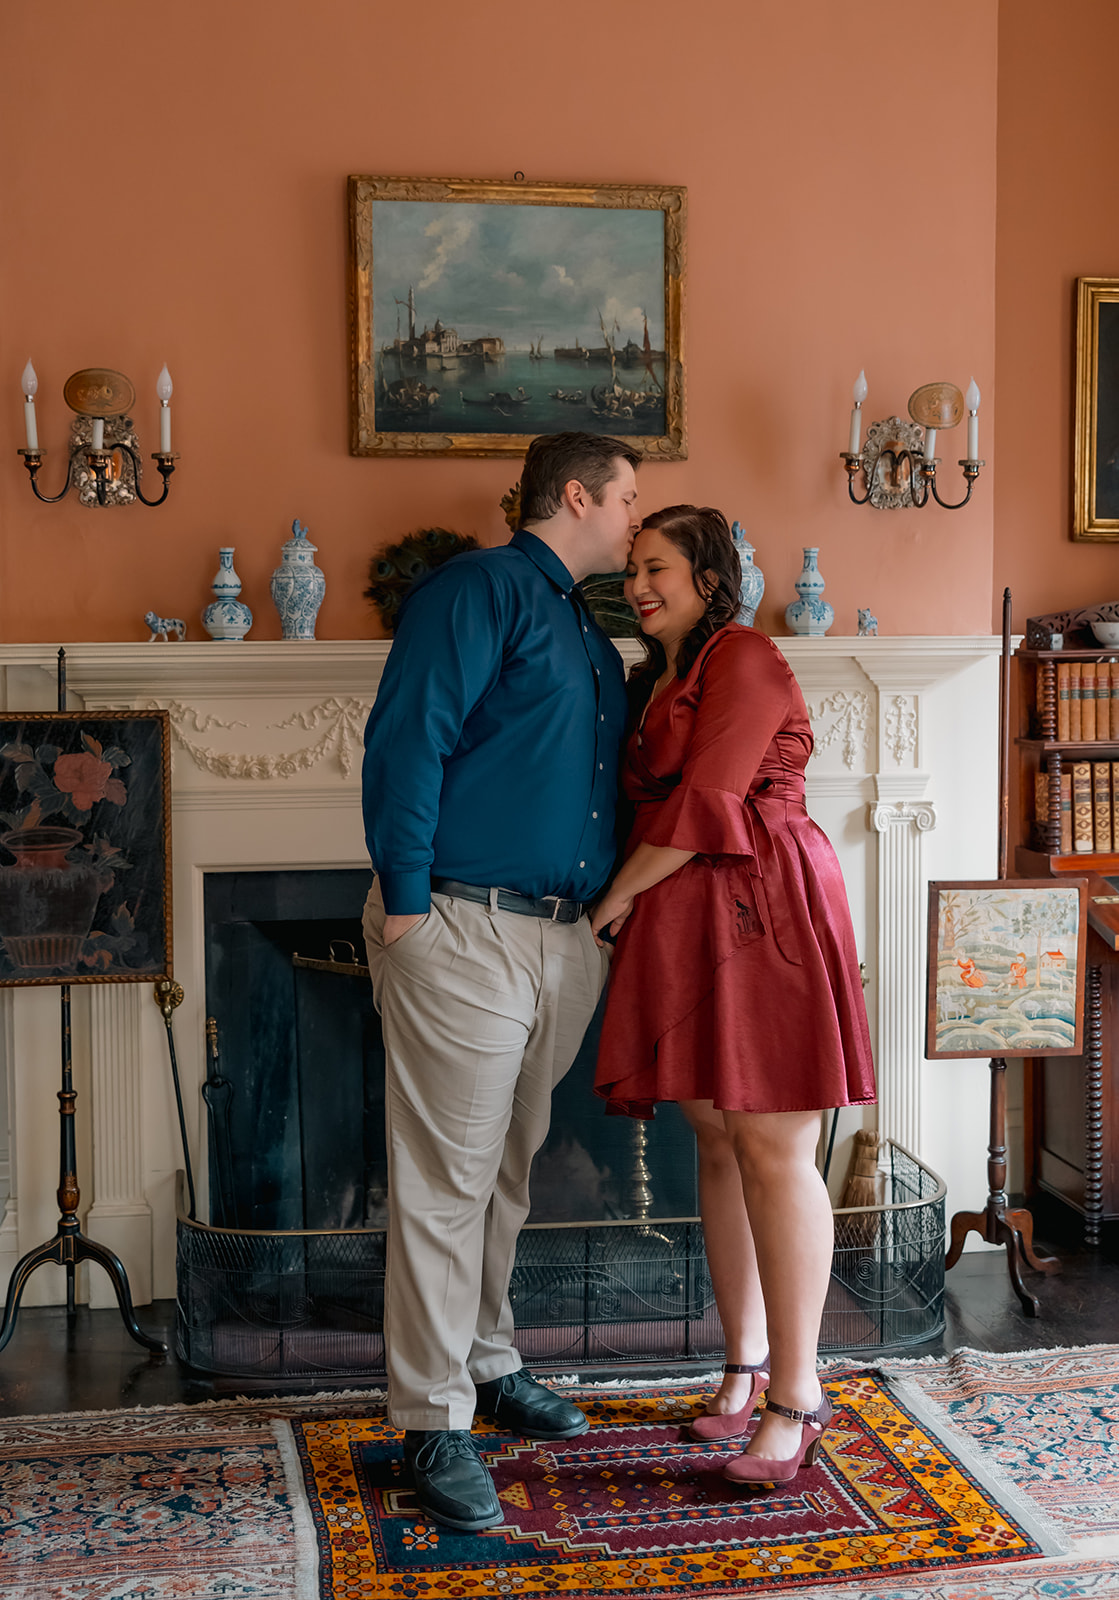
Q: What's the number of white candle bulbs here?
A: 4